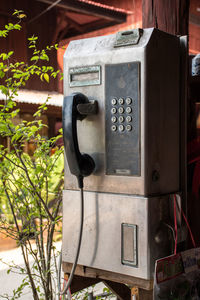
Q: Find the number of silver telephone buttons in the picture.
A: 12